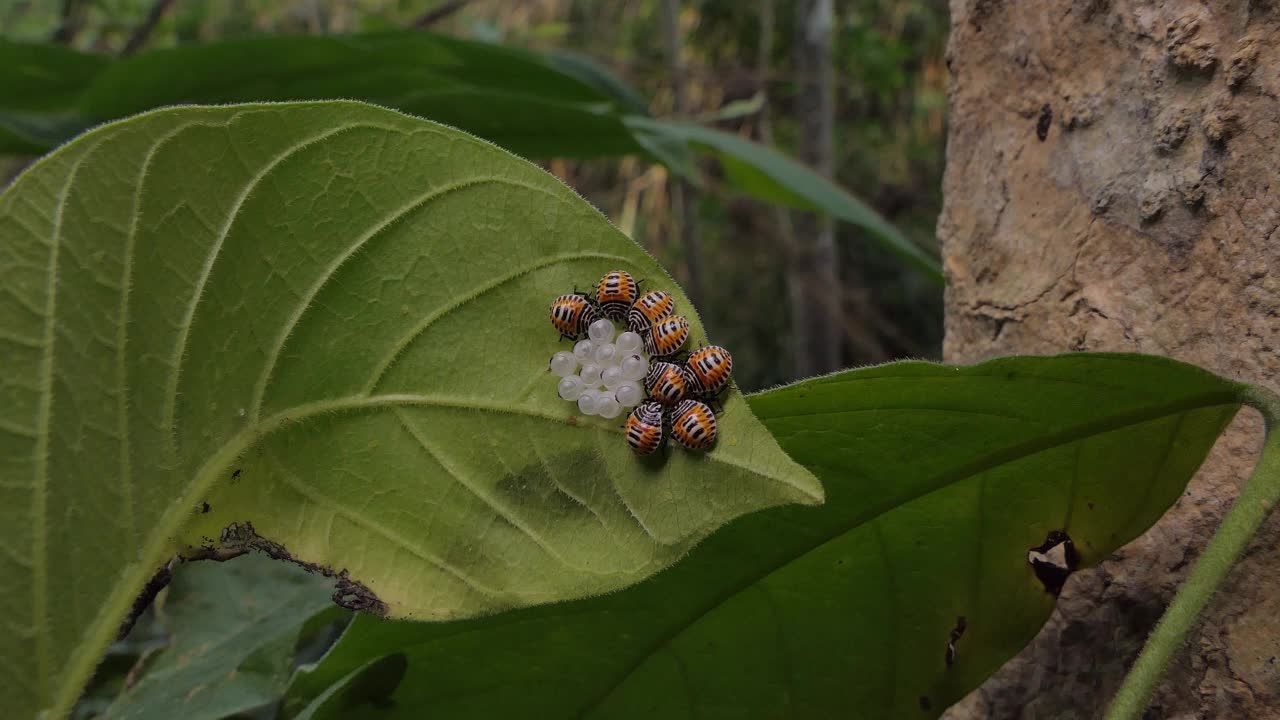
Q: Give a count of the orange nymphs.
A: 8